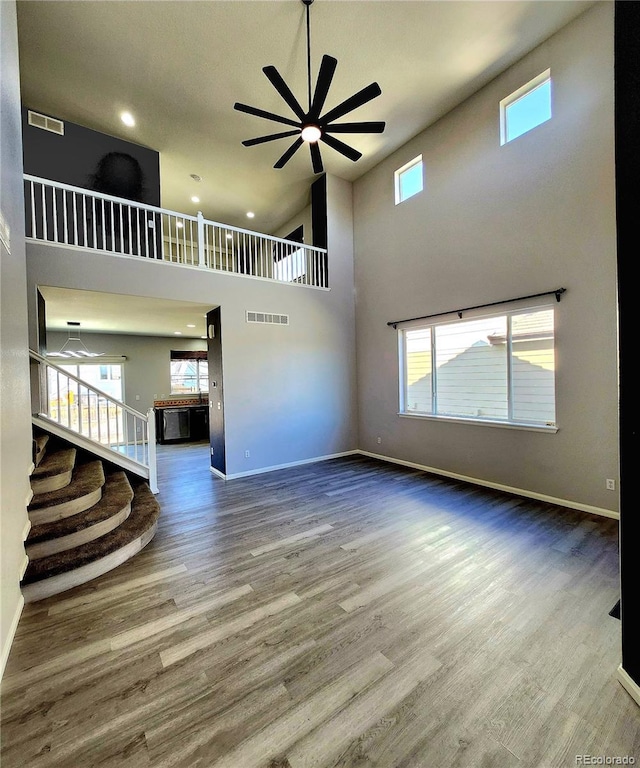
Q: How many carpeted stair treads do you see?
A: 5